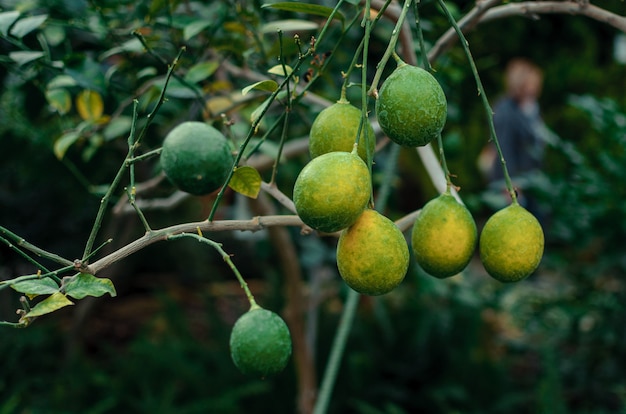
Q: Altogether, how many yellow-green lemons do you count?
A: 5